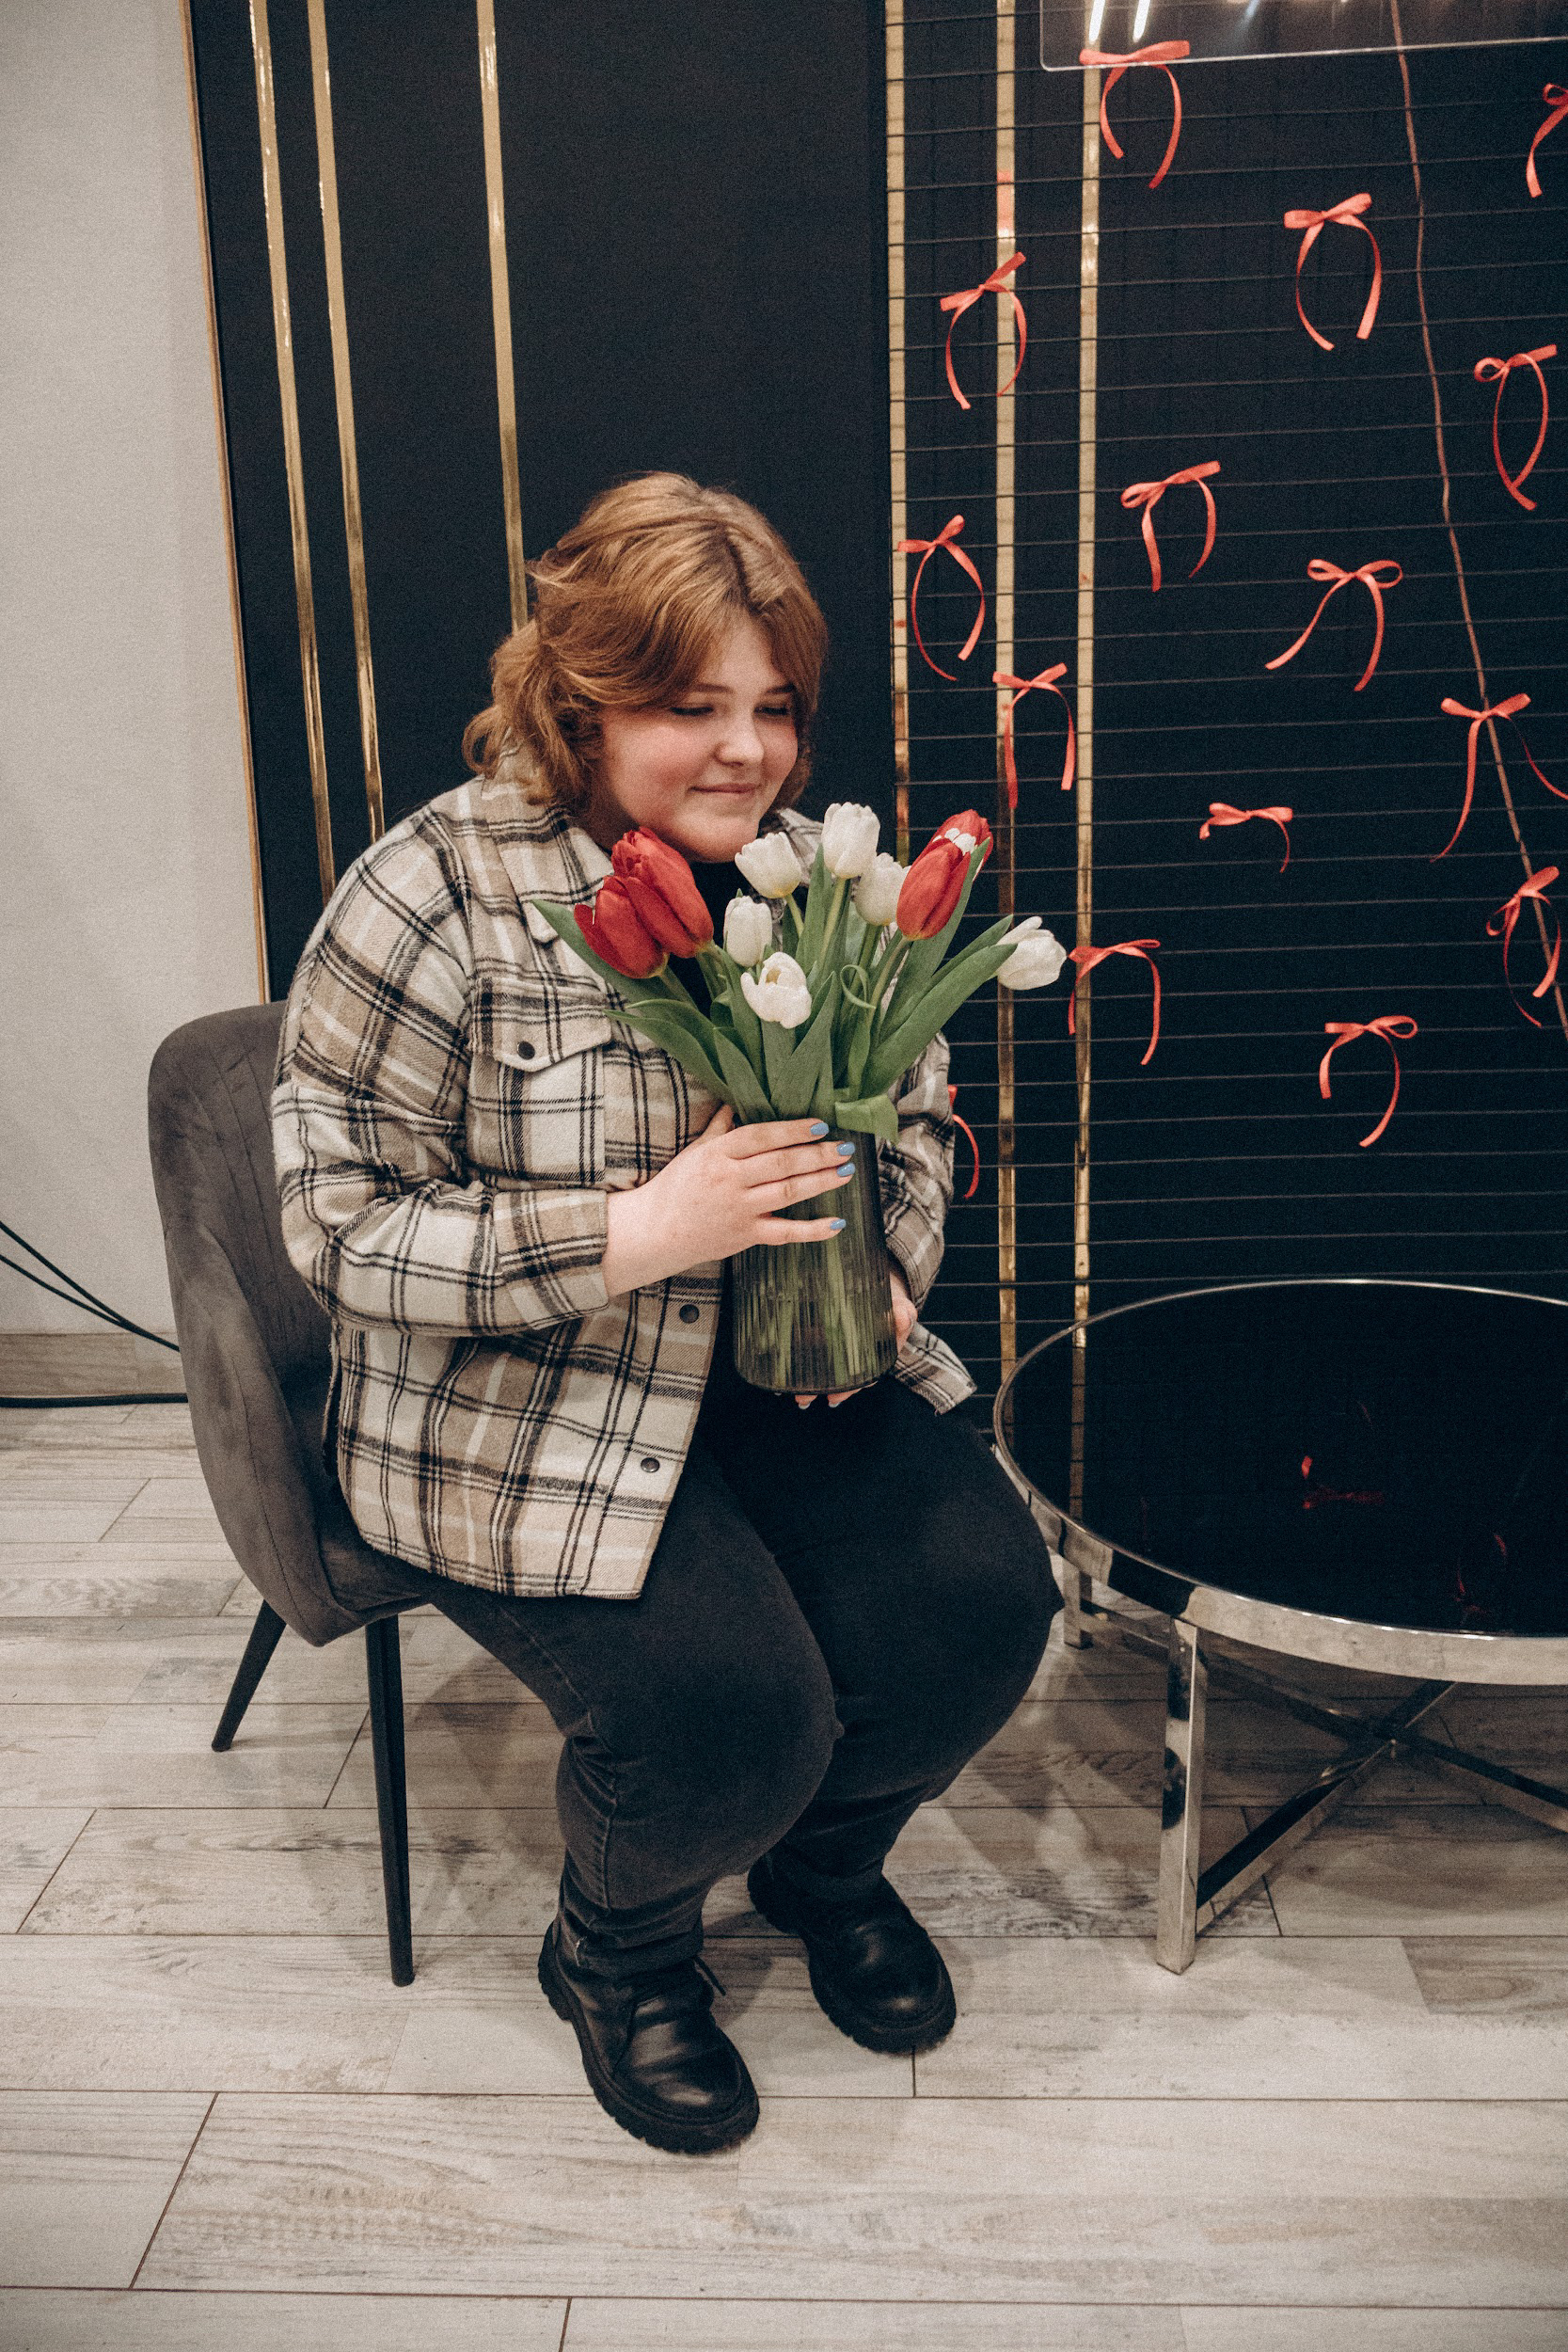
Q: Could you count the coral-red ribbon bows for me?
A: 15